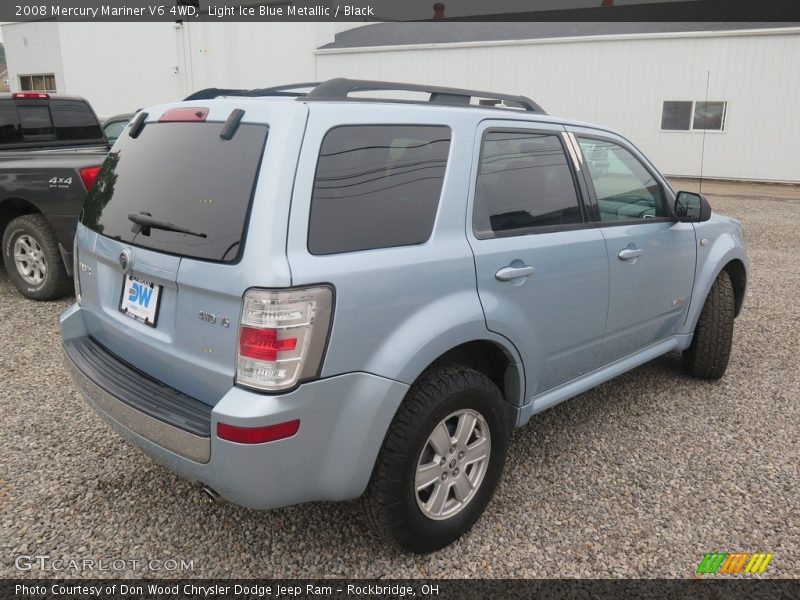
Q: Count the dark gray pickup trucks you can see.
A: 1